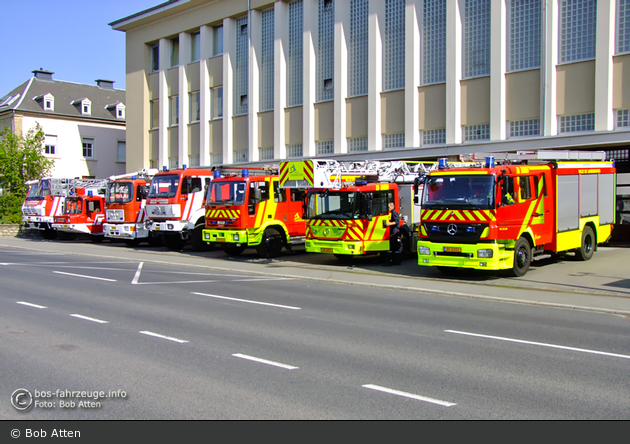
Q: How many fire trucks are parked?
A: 7